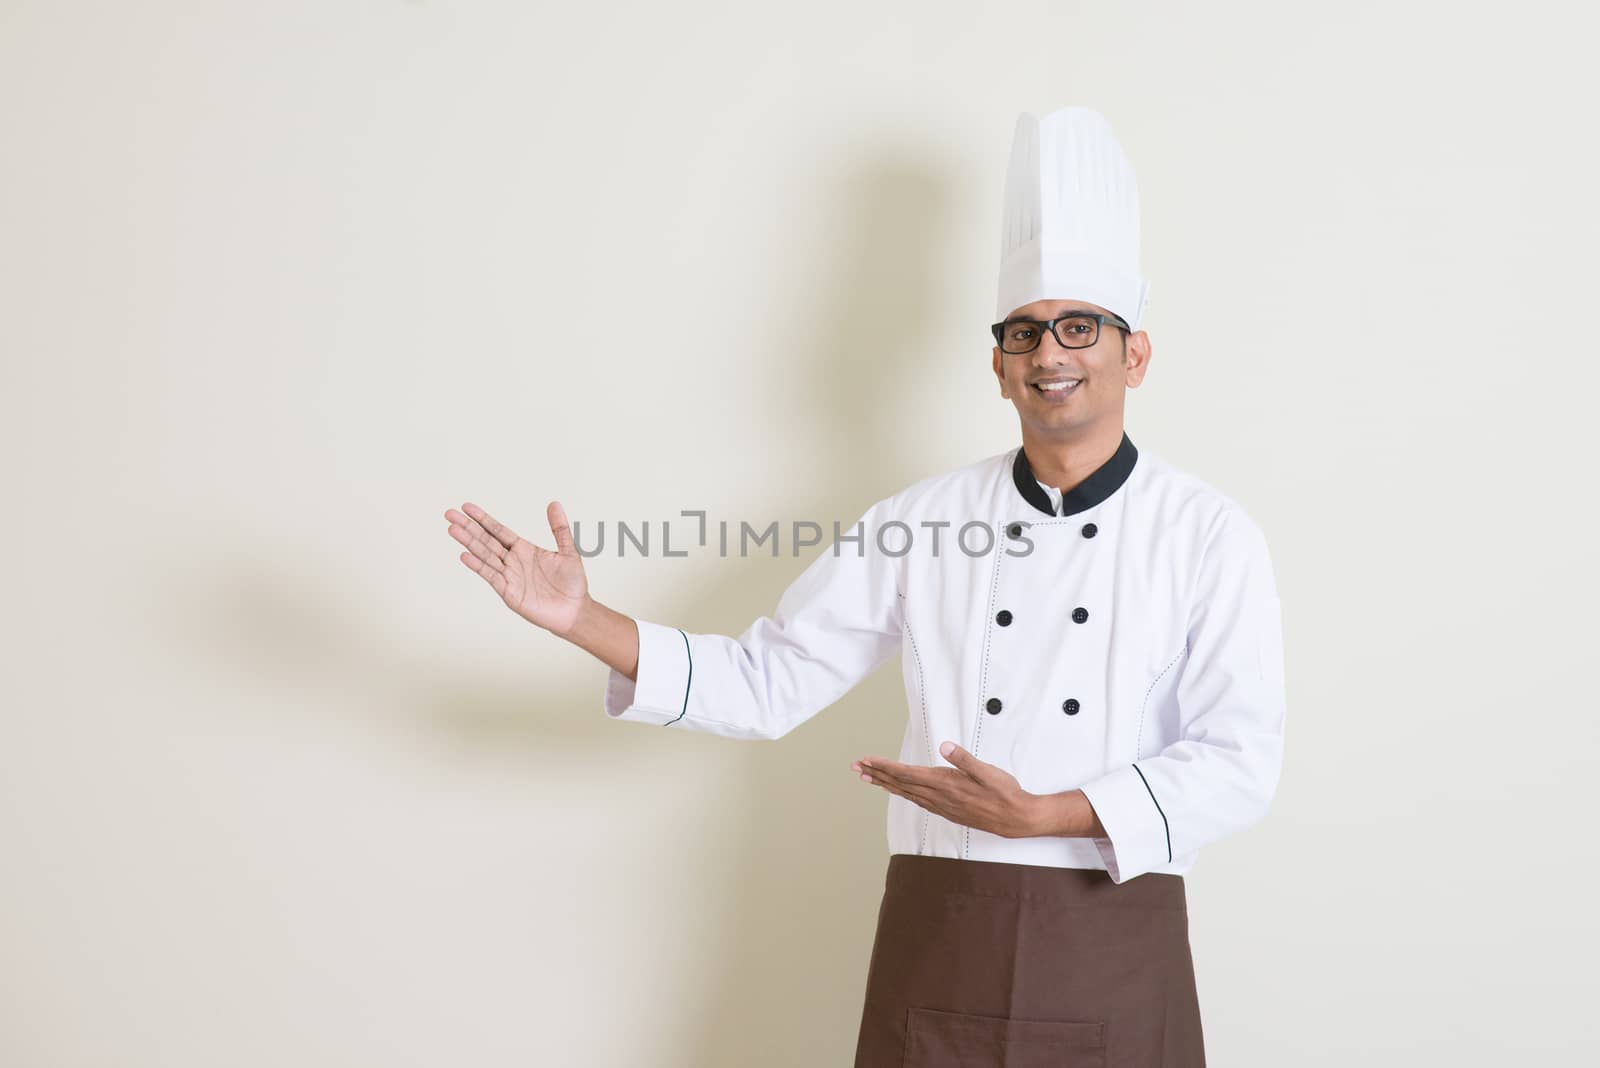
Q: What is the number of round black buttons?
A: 6